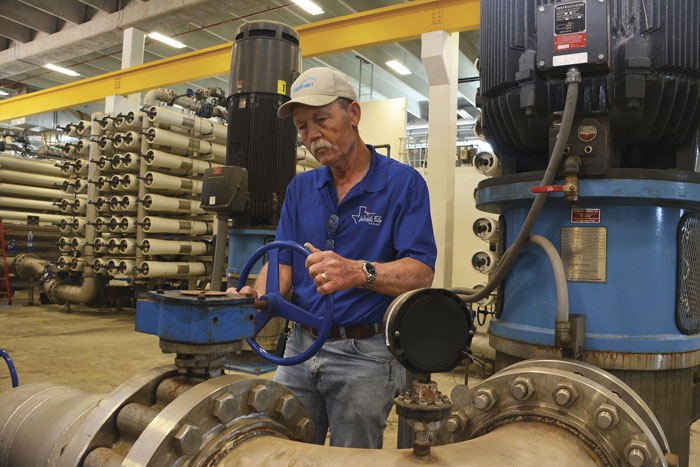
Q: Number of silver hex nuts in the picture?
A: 11